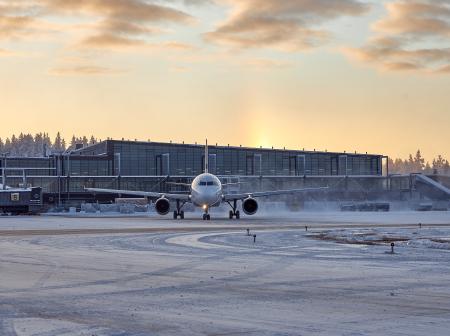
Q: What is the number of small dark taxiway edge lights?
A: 5